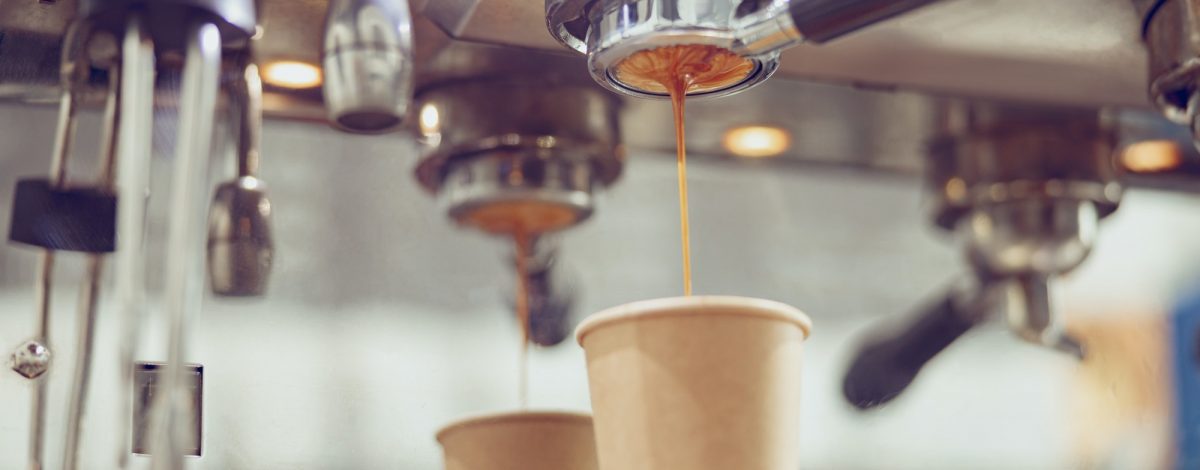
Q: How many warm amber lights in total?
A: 3